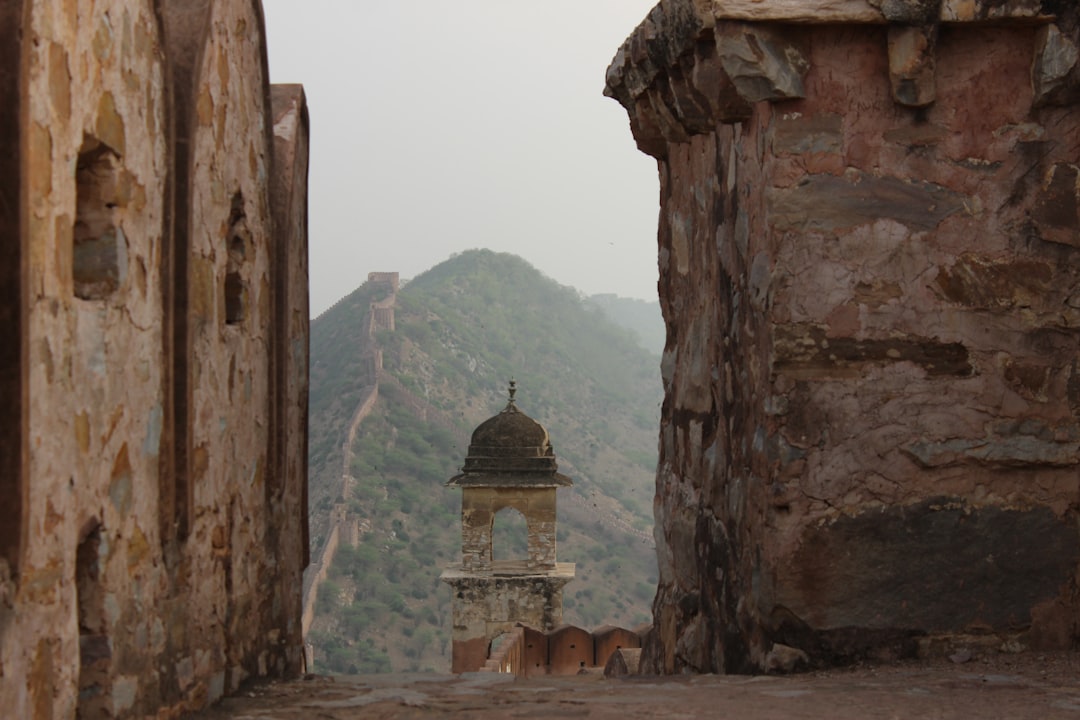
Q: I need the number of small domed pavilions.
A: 1